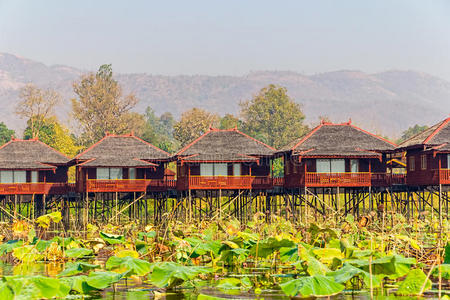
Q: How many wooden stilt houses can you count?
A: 5